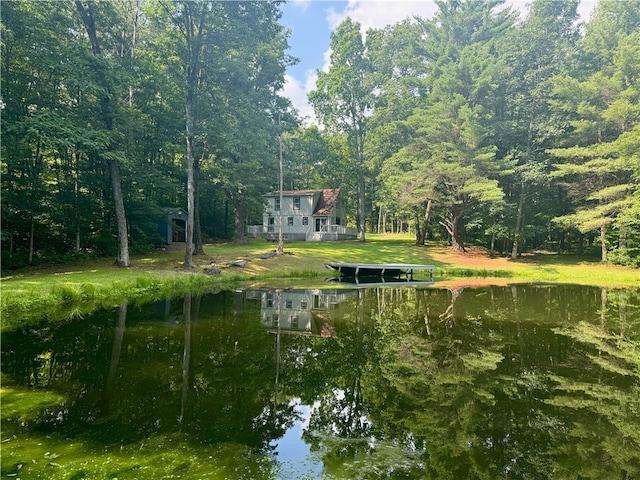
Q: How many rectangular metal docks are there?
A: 1